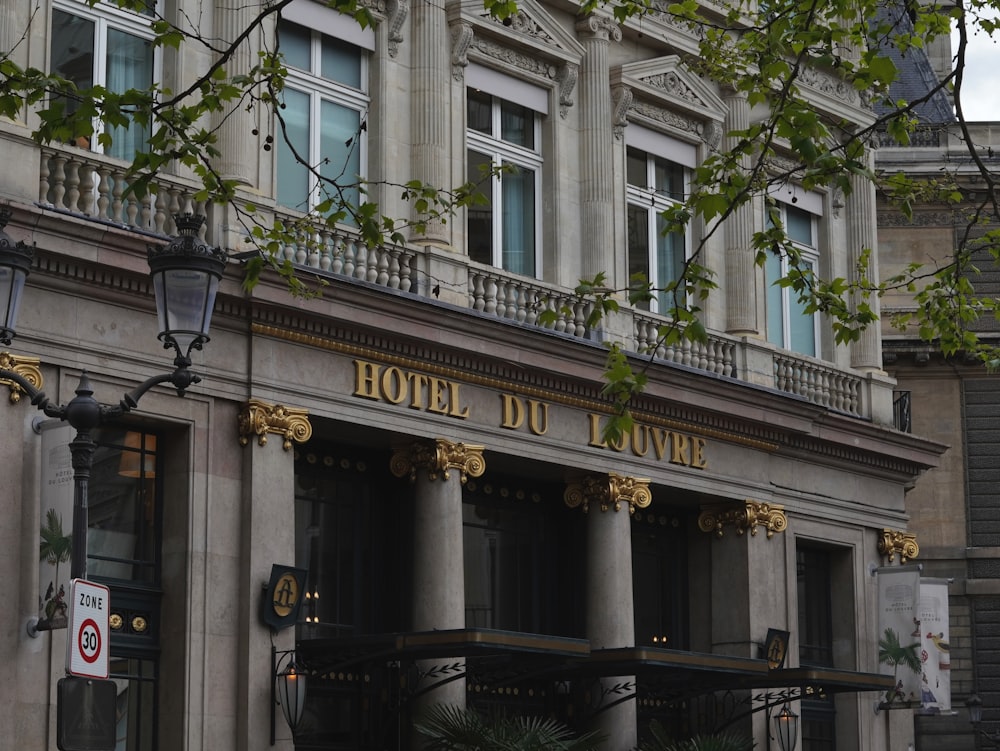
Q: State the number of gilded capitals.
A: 6